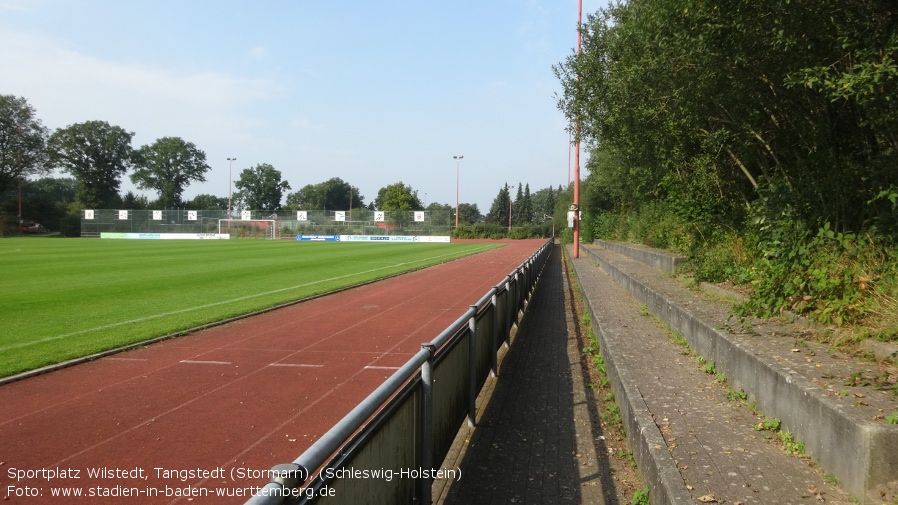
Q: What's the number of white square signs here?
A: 9